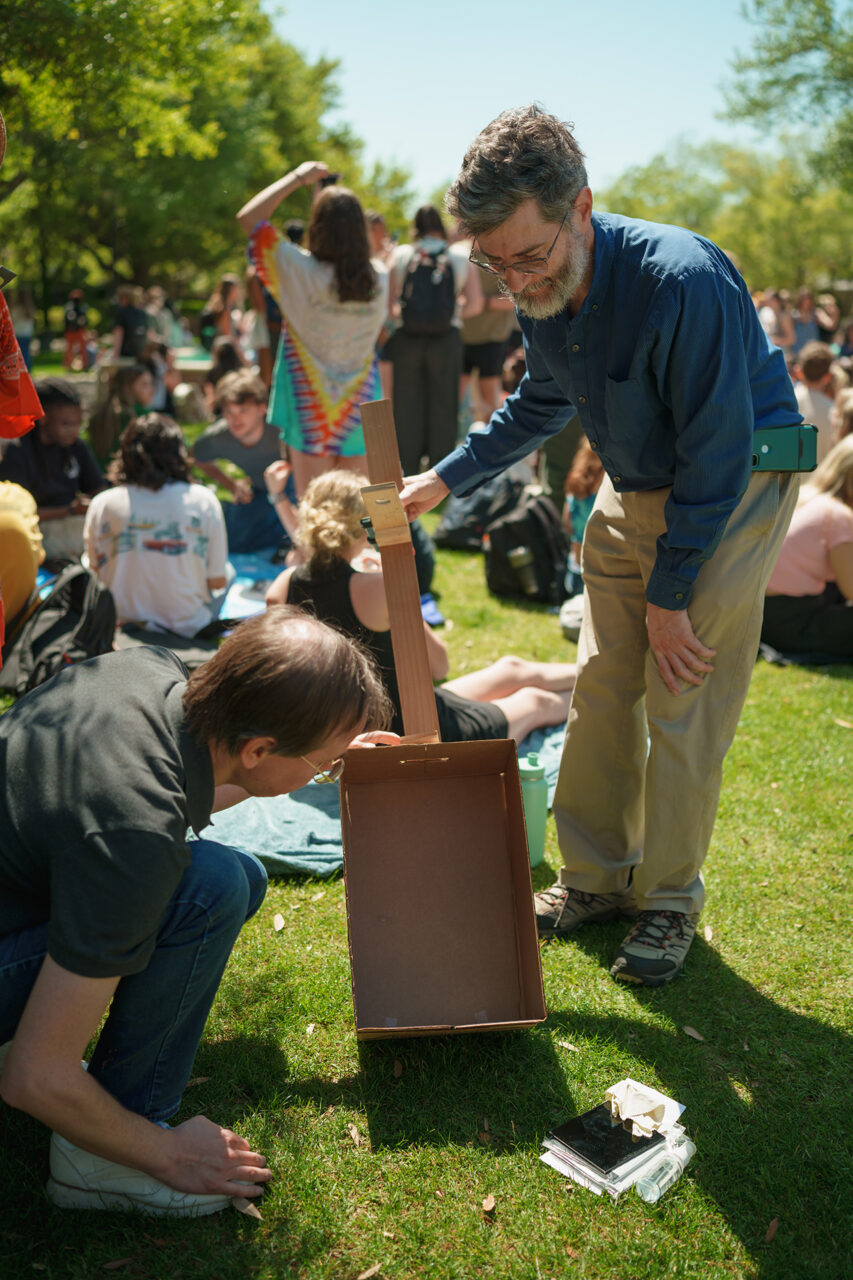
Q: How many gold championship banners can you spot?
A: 0